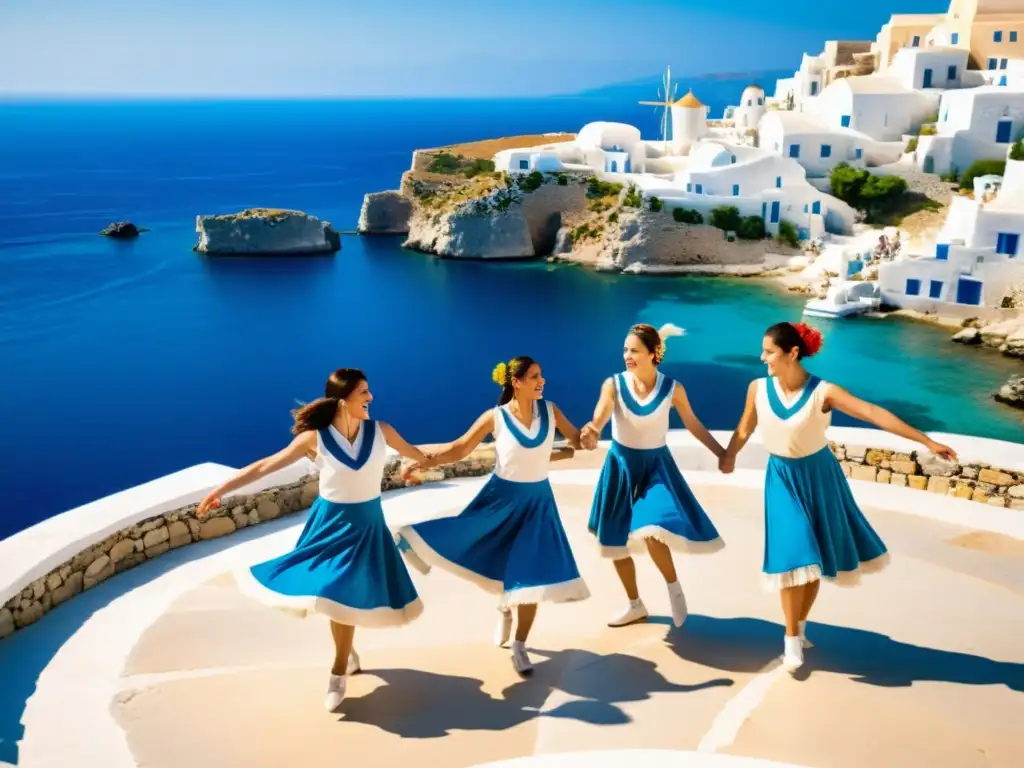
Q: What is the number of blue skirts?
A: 4